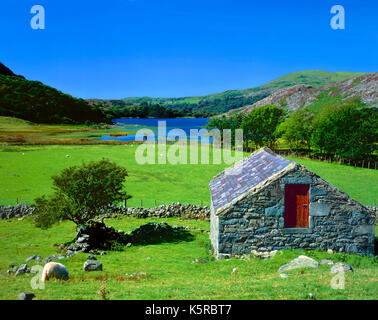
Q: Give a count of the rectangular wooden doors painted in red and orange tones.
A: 1